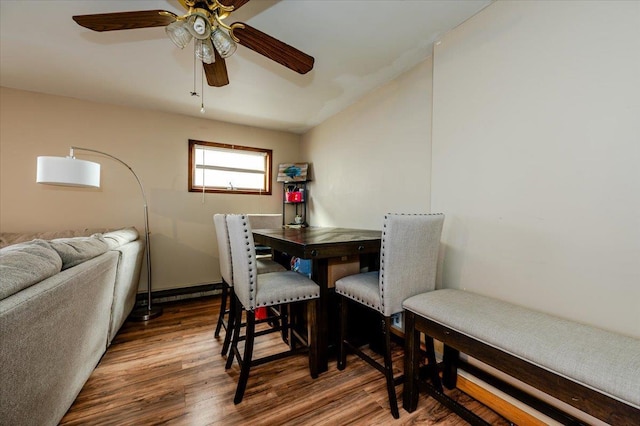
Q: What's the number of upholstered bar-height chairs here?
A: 4